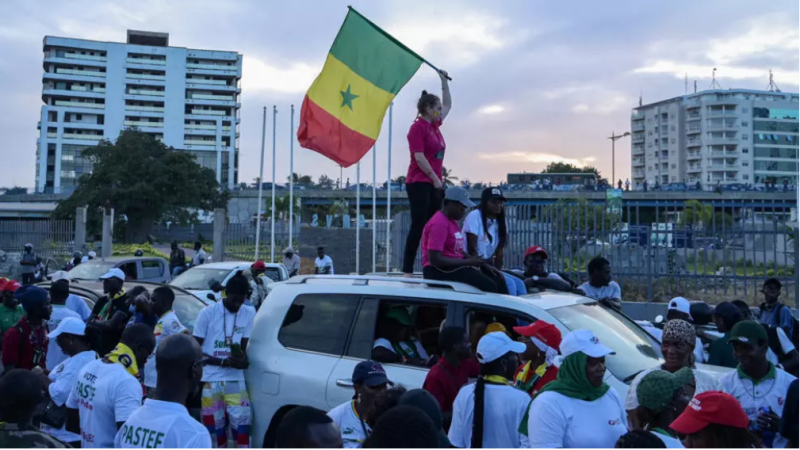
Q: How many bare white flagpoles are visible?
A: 6